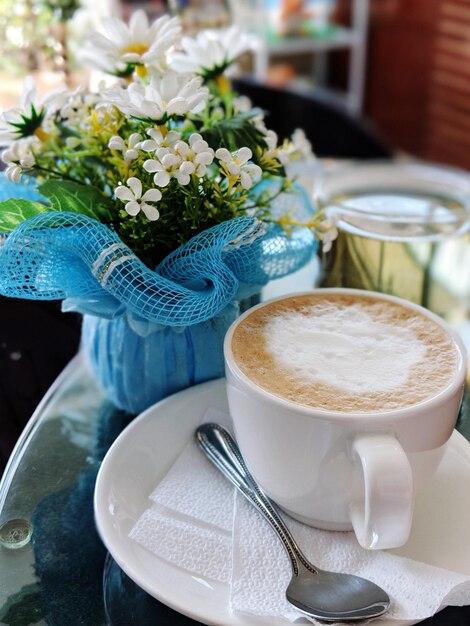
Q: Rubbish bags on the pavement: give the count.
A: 0